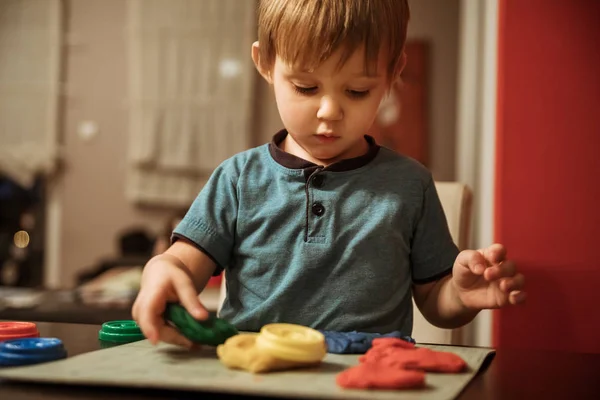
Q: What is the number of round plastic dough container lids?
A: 4